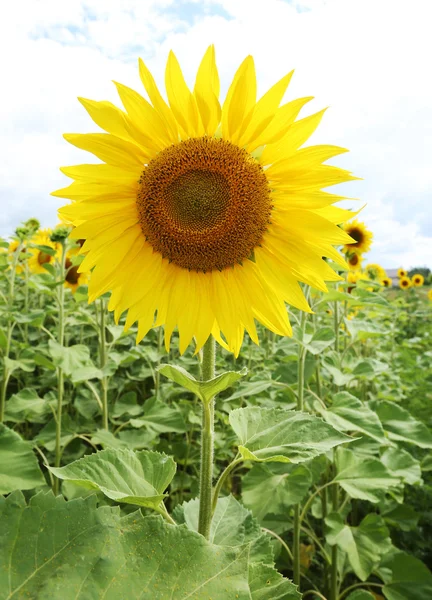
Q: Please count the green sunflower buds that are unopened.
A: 3